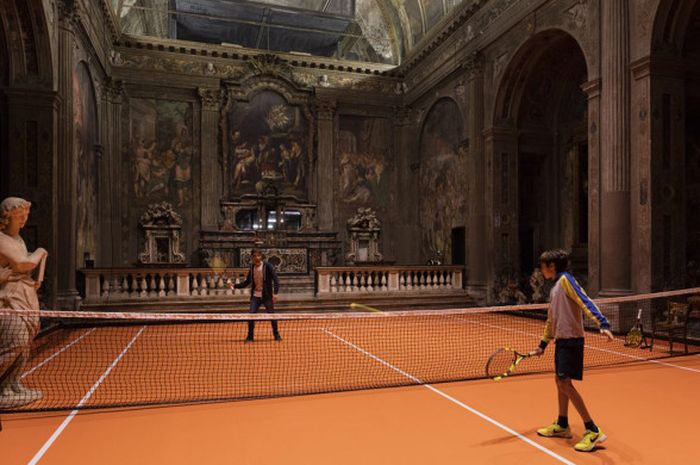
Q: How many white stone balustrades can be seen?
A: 2